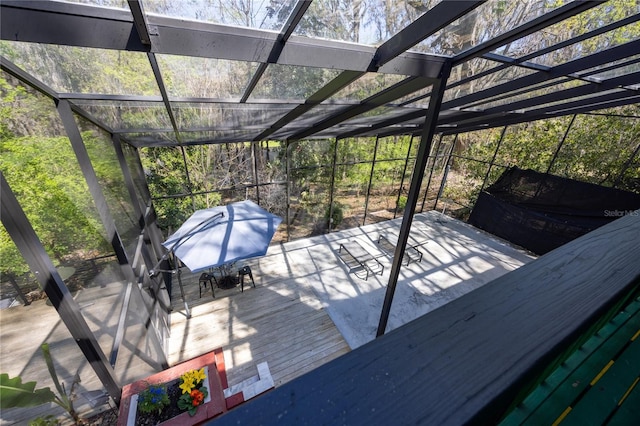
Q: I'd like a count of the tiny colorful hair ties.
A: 0